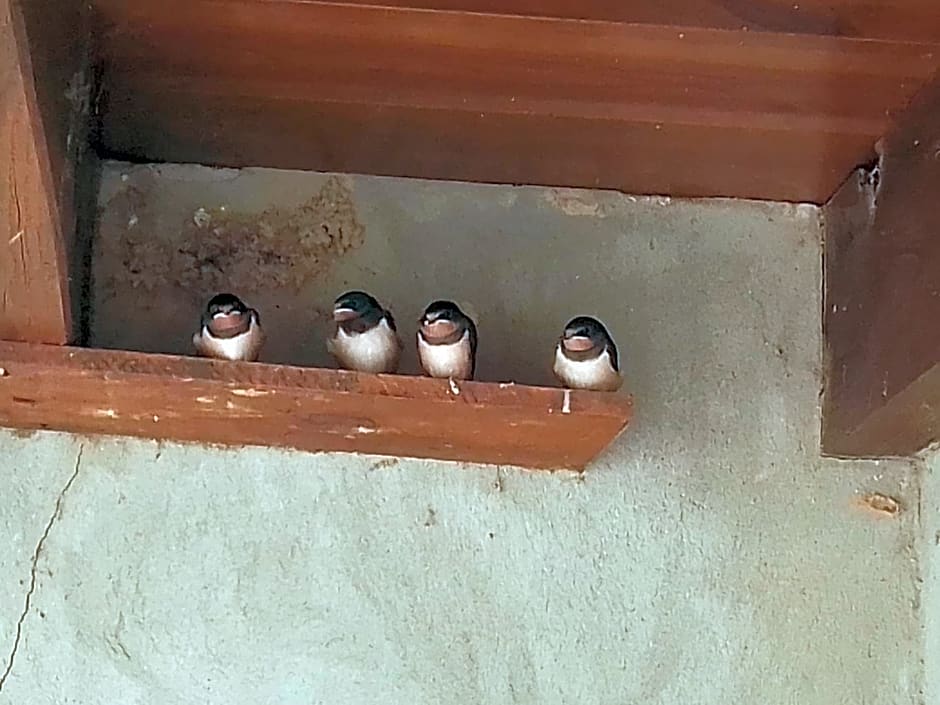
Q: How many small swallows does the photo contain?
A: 4